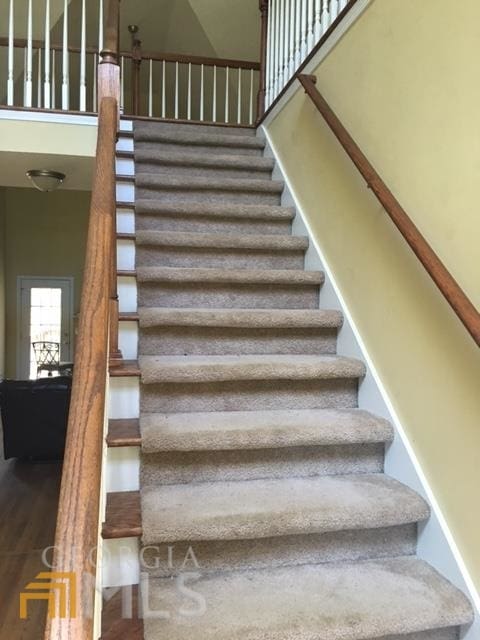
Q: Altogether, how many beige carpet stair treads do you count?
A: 11